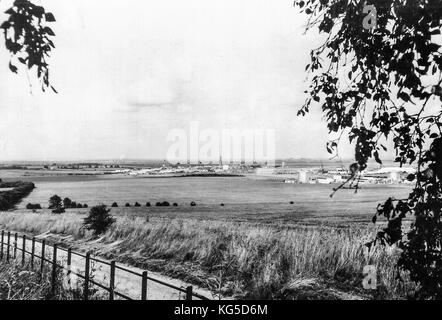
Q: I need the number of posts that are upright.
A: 12